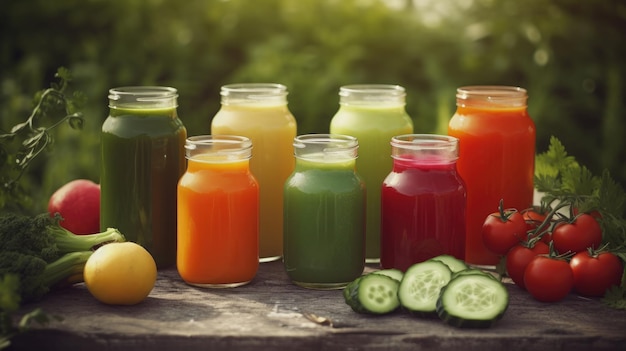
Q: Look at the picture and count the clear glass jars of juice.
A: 7